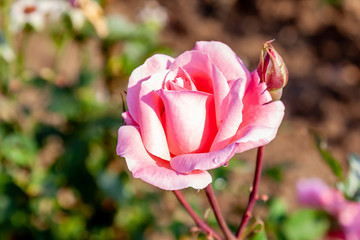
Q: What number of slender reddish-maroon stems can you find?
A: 3